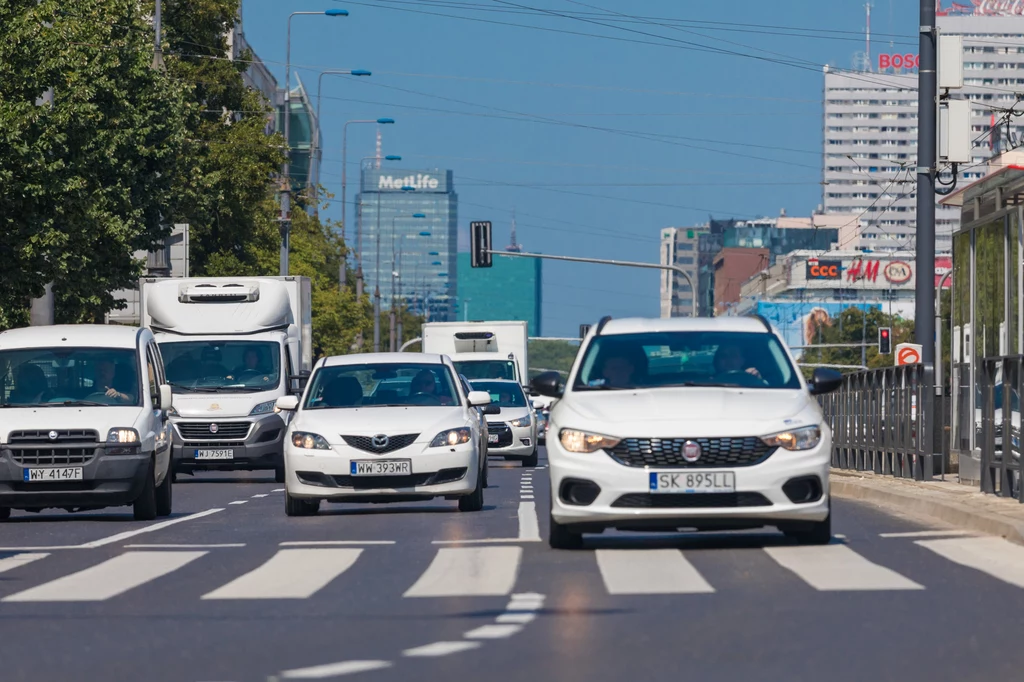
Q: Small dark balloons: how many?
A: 0